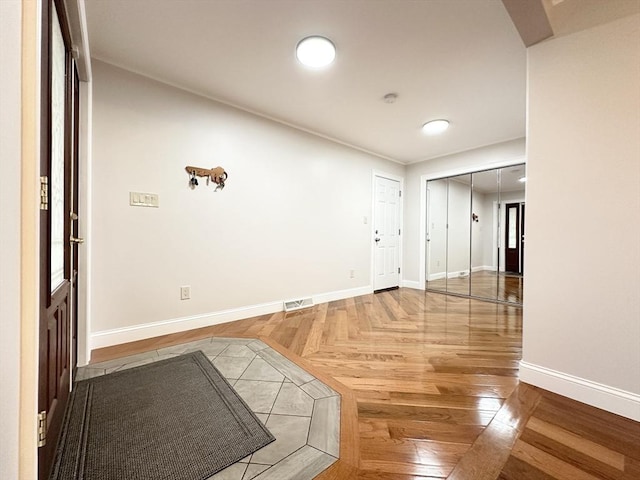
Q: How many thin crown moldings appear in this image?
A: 2